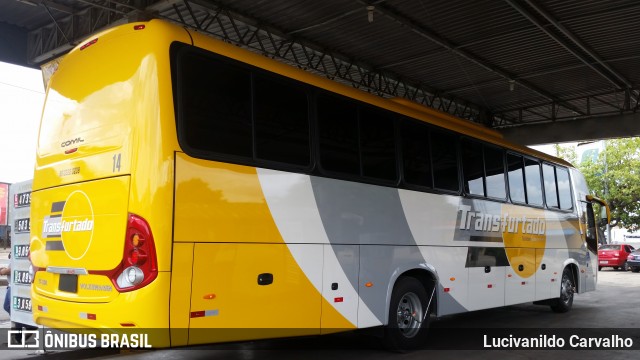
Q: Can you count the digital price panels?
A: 5